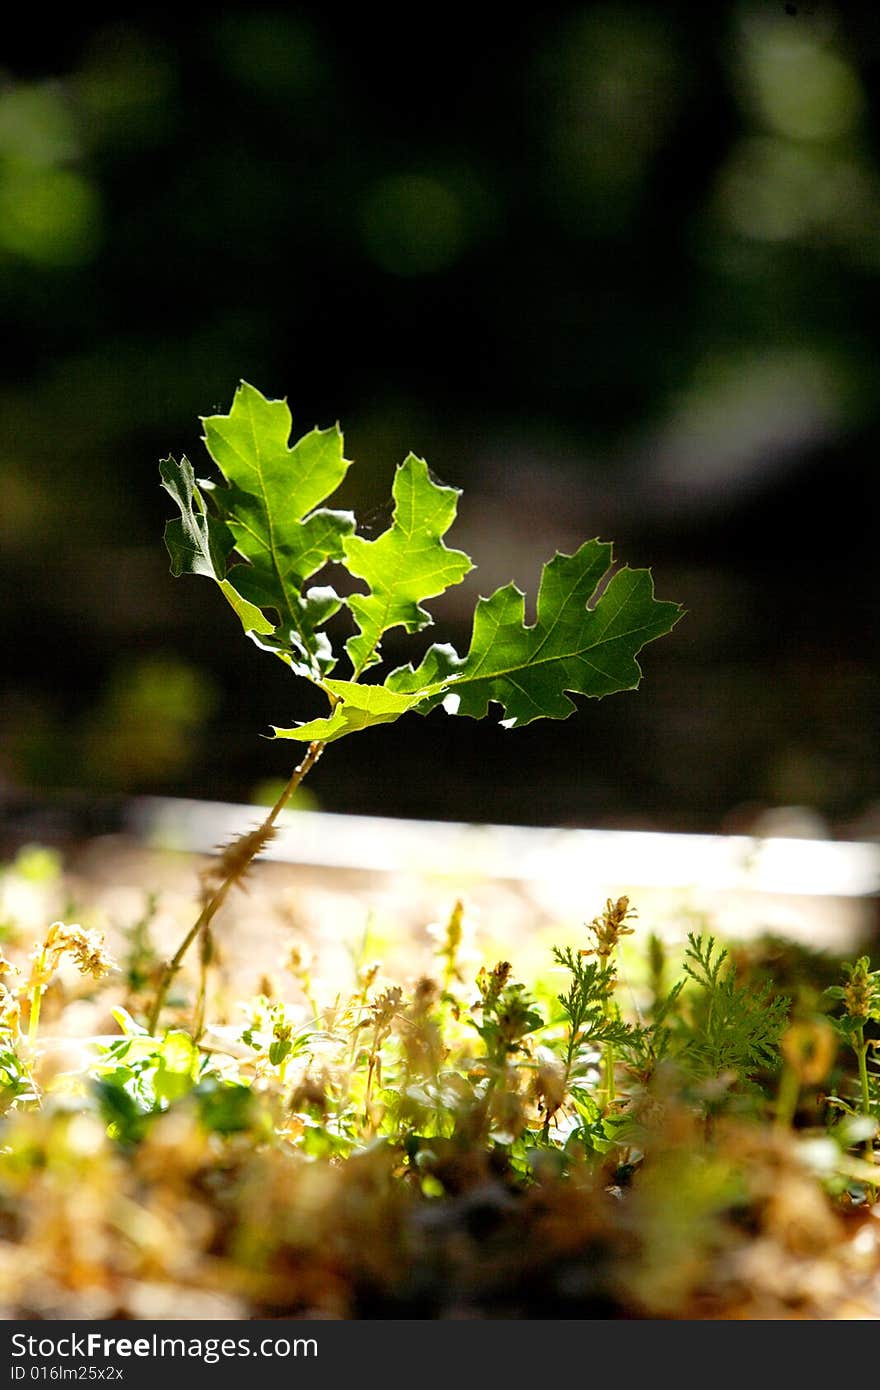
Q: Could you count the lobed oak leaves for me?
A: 5